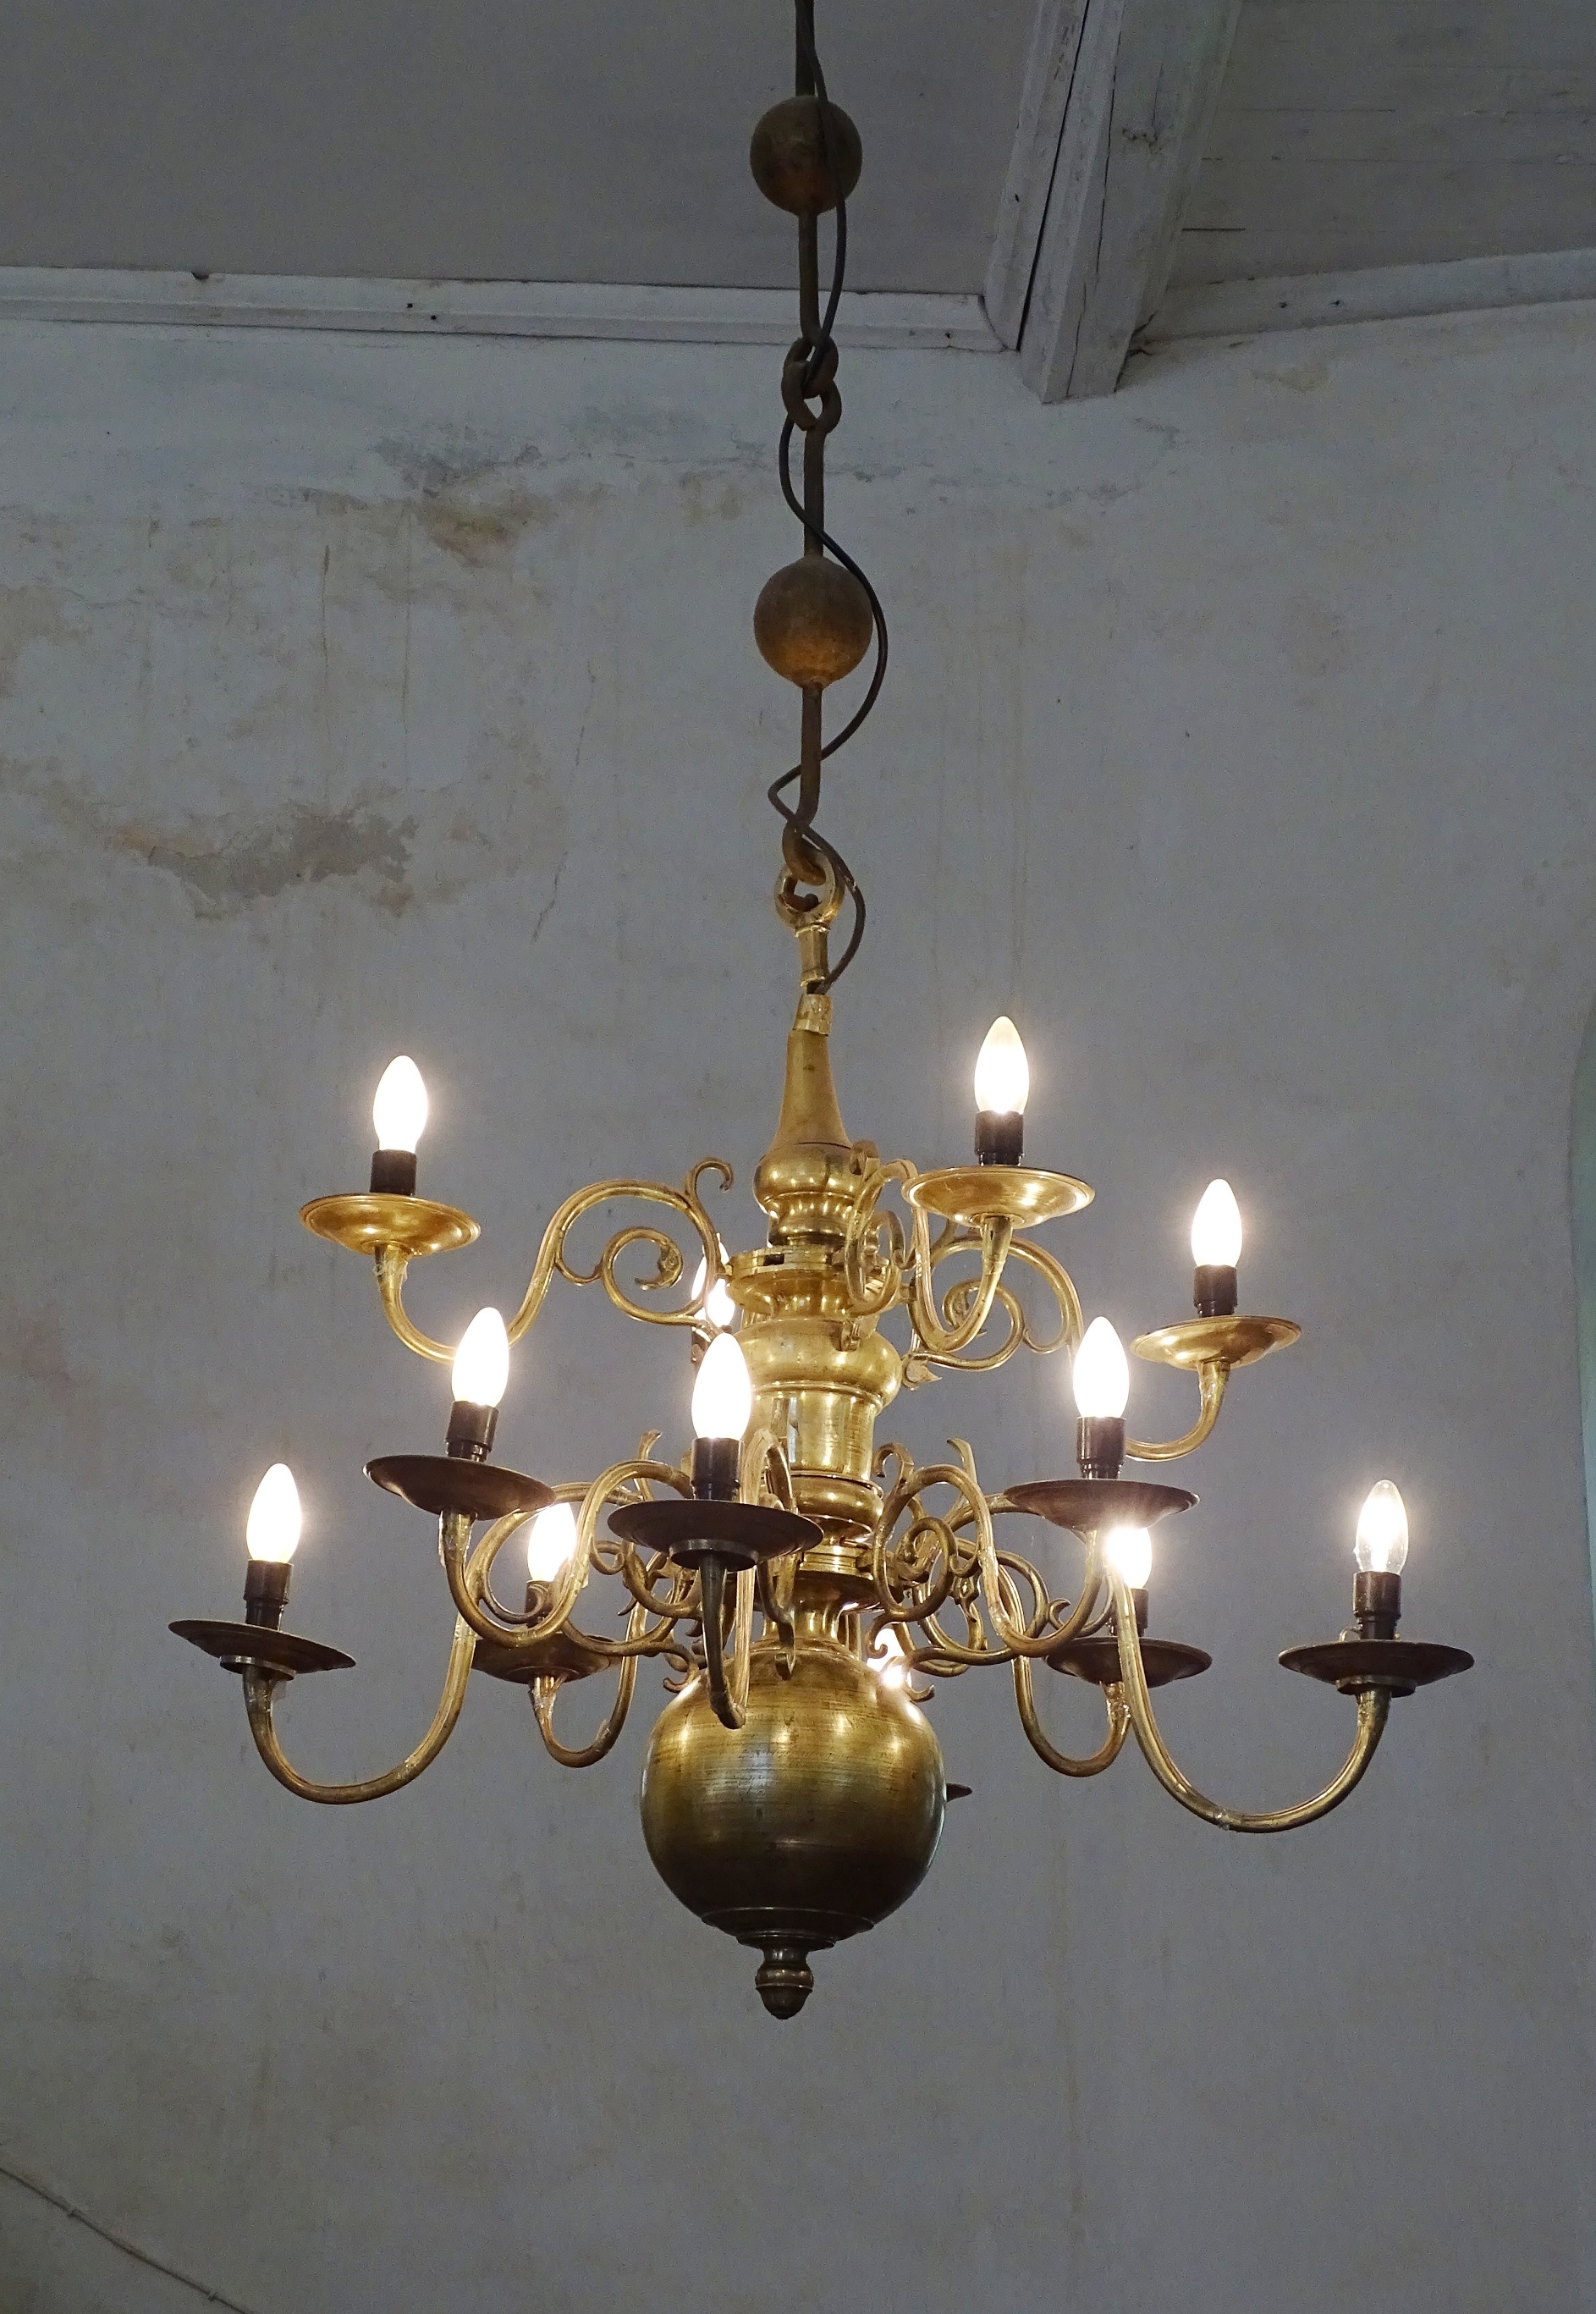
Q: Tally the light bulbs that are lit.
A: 12